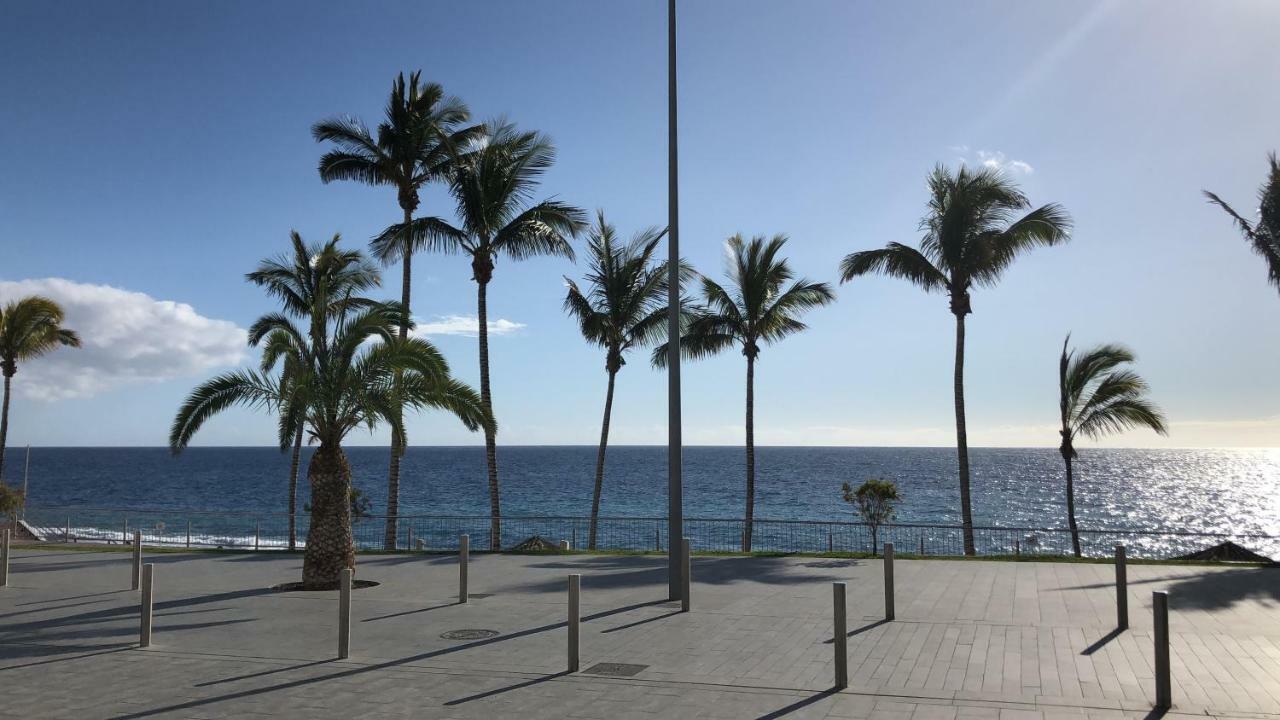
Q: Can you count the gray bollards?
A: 11